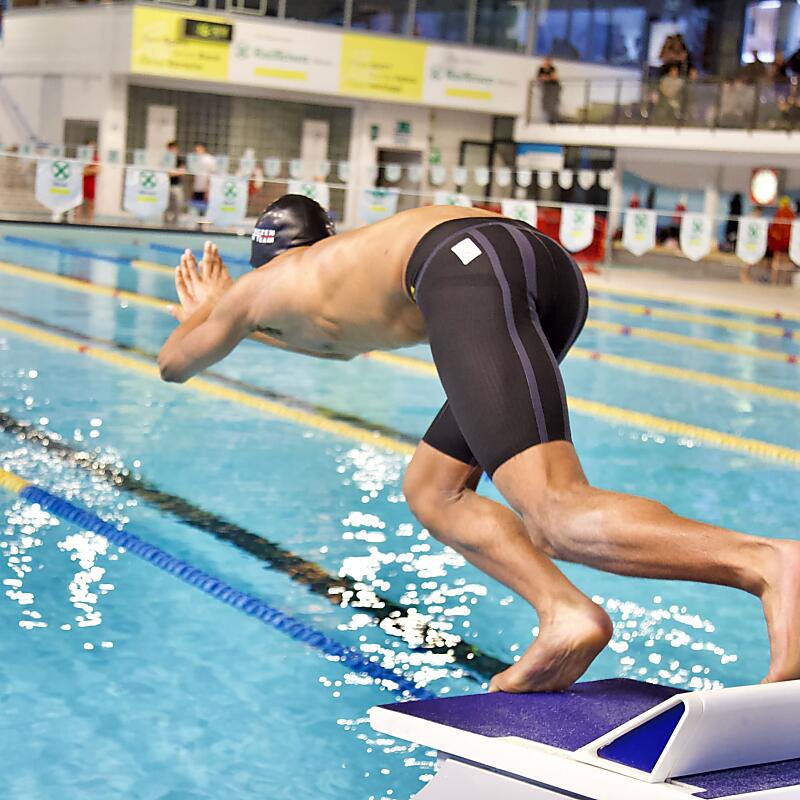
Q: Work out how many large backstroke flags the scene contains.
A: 12